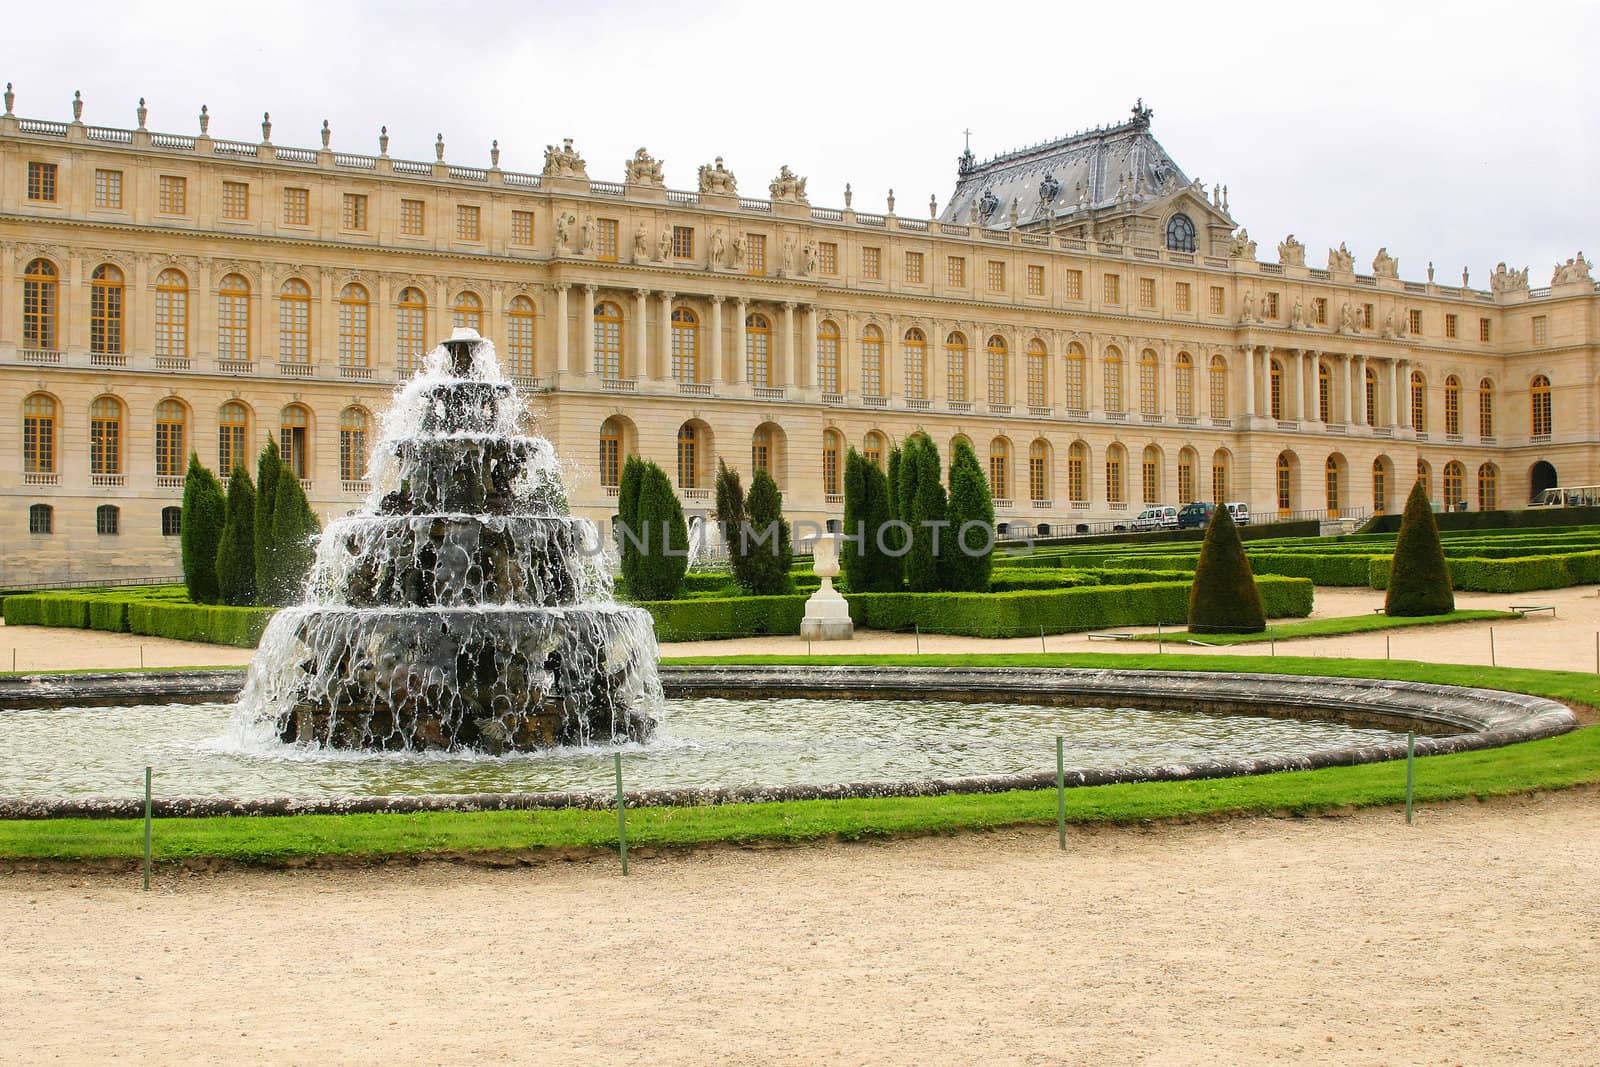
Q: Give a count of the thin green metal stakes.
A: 14